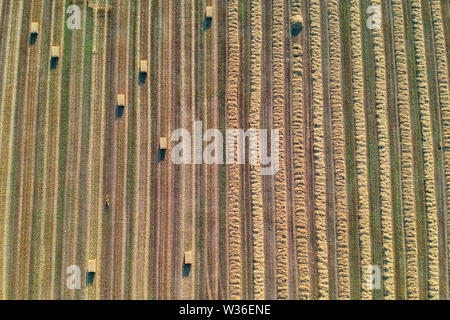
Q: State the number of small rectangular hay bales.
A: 8